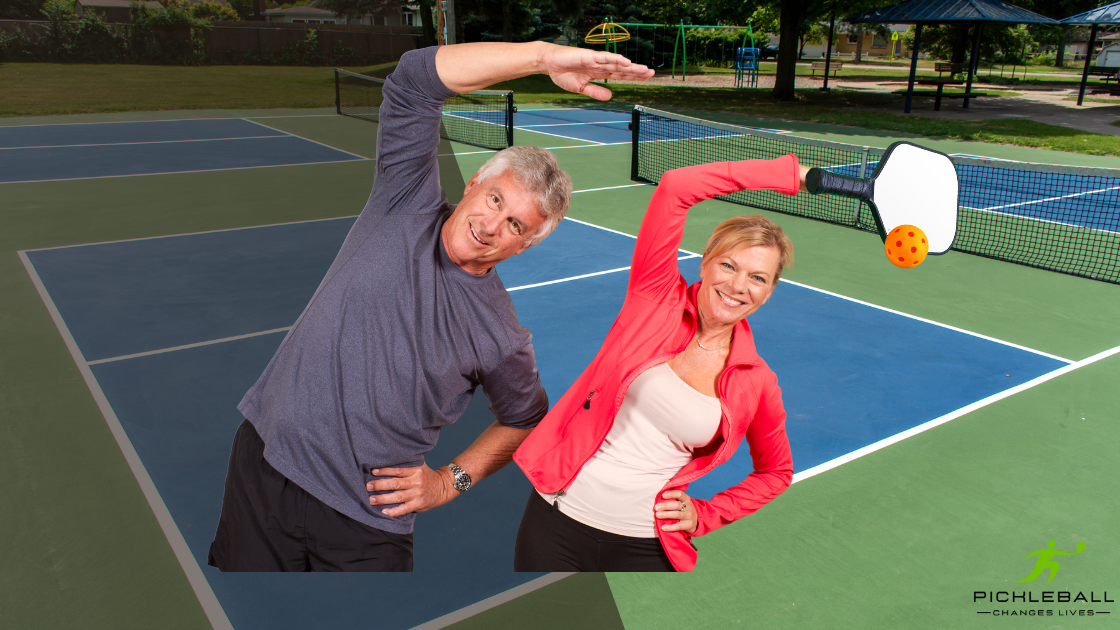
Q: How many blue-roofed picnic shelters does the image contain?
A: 2